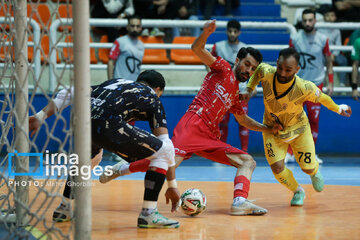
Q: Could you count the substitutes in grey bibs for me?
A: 3